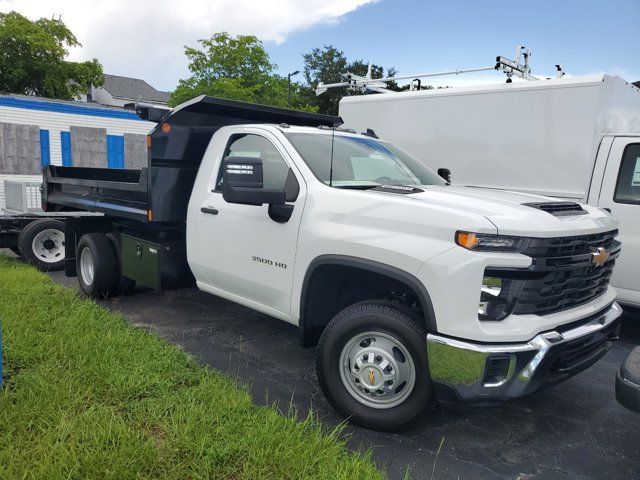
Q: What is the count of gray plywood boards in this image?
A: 3